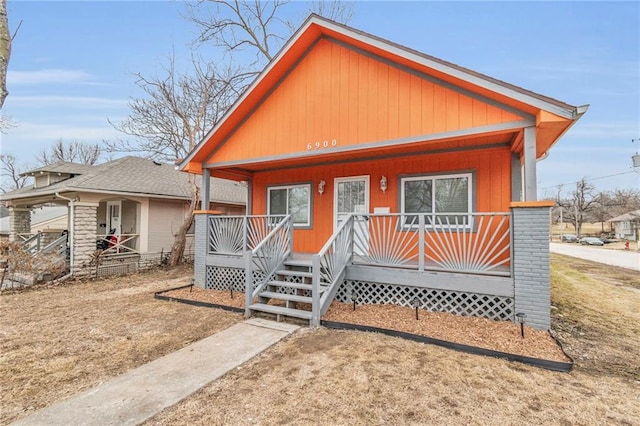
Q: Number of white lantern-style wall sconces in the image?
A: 2